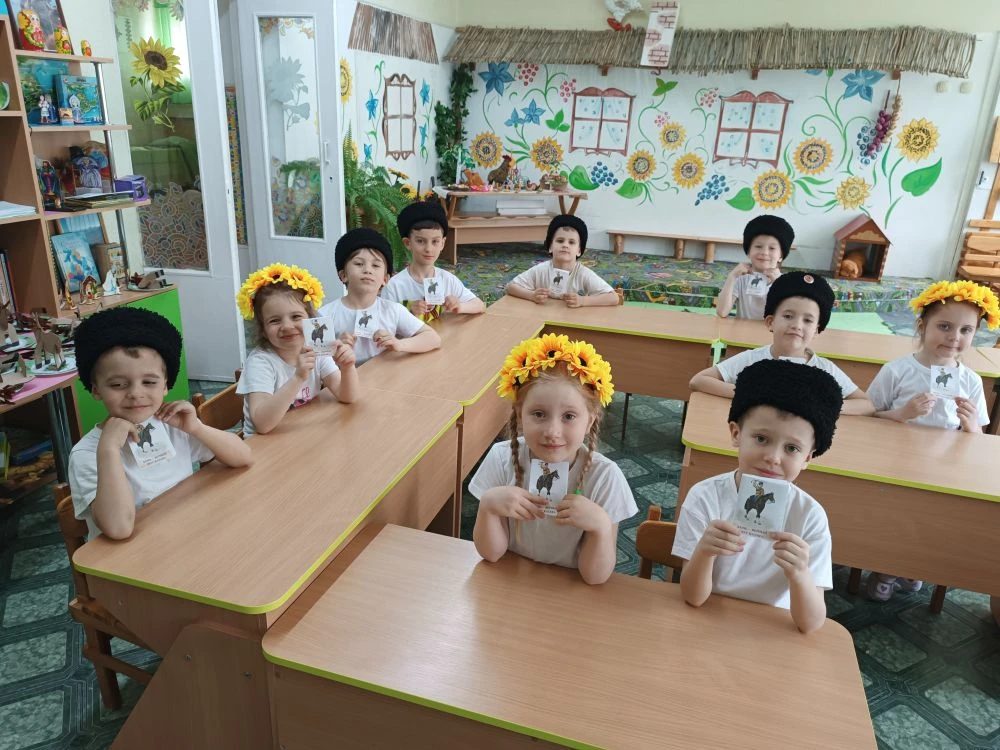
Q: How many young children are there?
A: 10